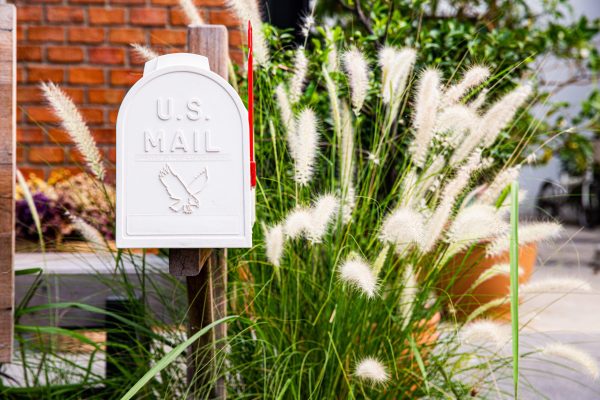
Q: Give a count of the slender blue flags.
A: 0